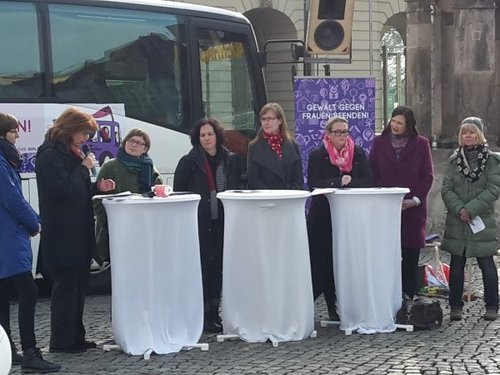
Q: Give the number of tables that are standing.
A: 3